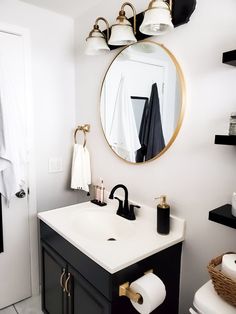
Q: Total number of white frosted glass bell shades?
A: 3